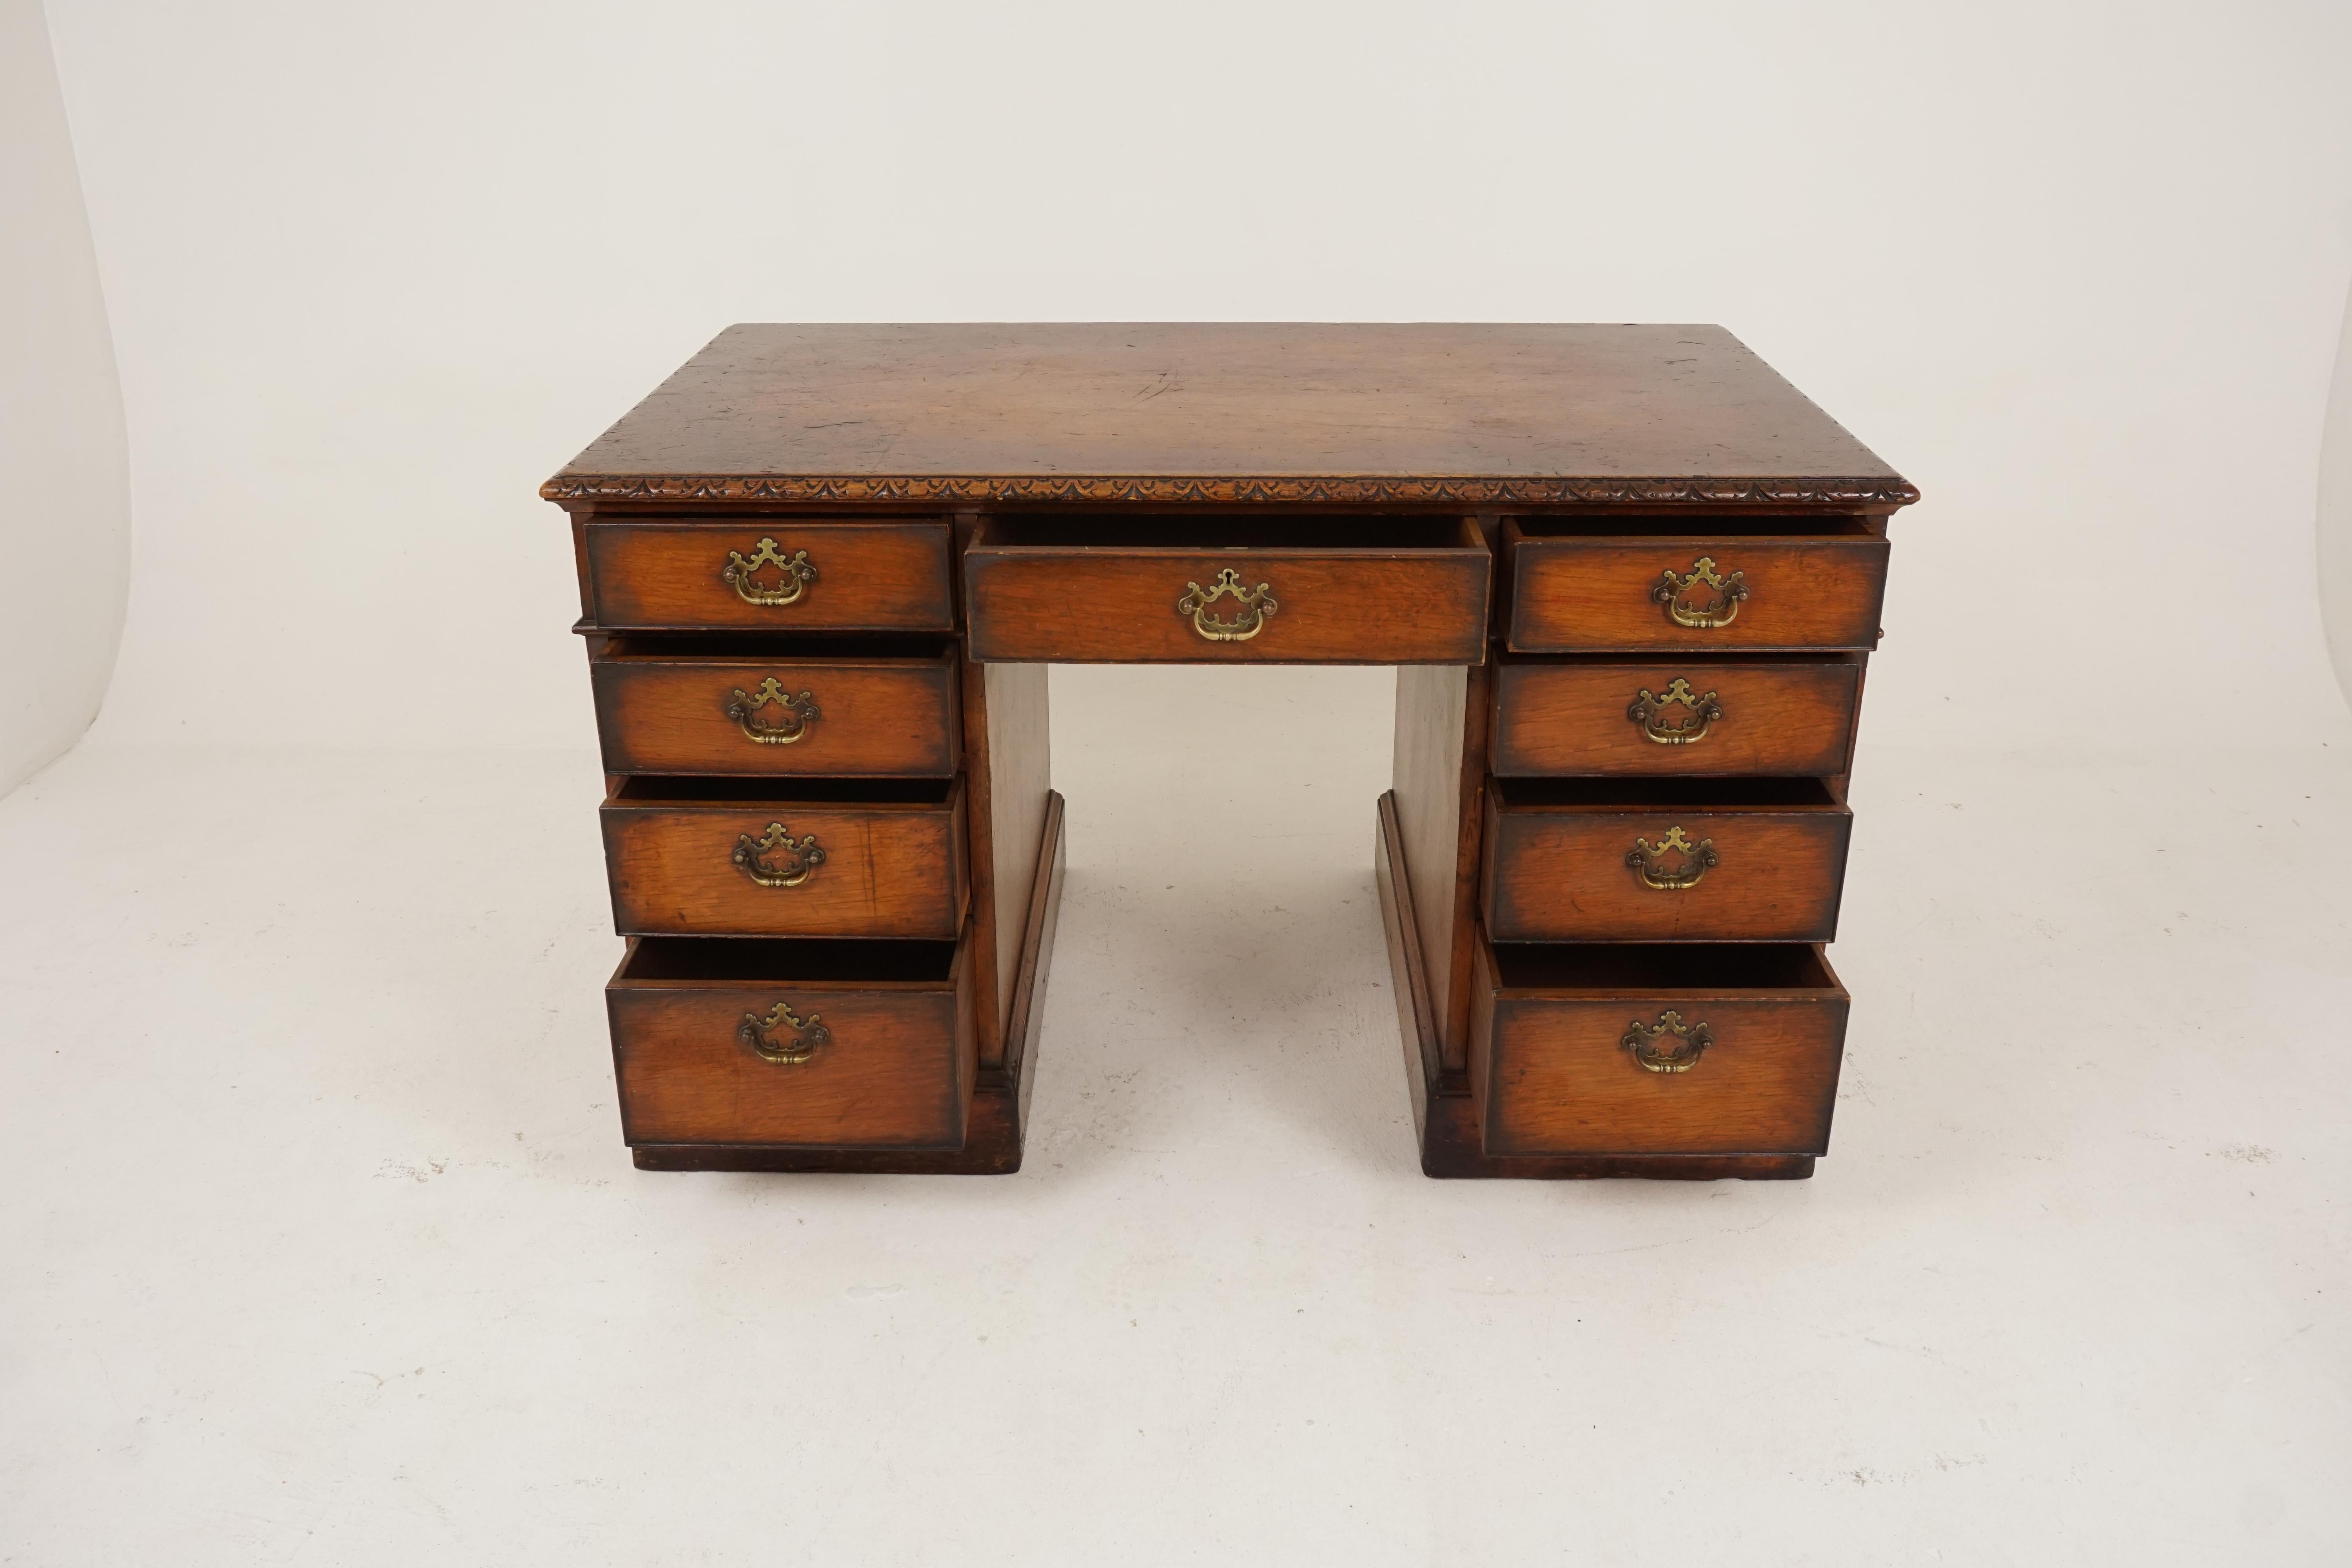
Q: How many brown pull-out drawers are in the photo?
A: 9